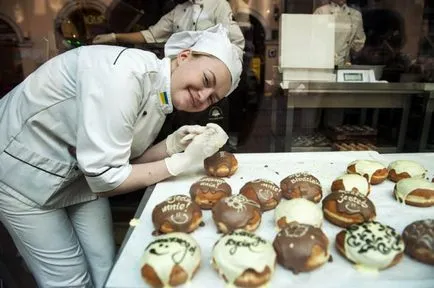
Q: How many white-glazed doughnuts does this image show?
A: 8